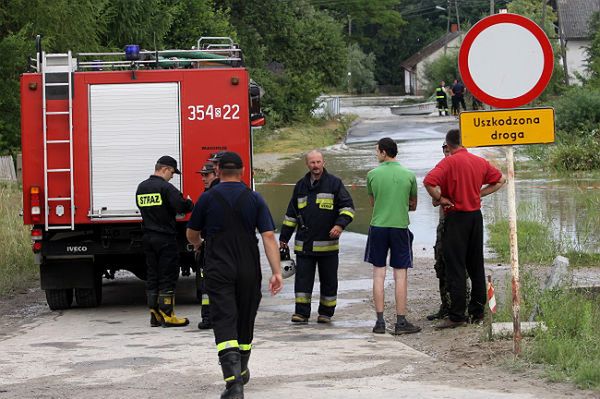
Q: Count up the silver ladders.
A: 1